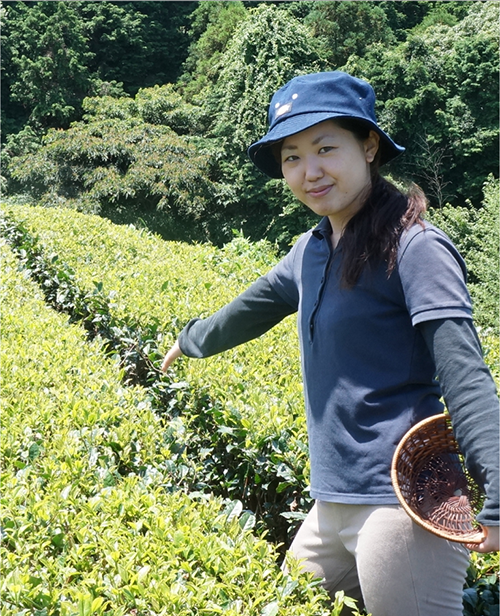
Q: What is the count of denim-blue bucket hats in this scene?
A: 1